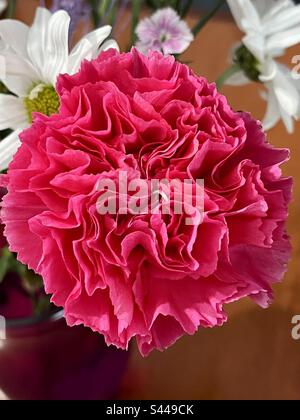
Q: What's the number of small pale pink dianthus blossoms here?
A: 1